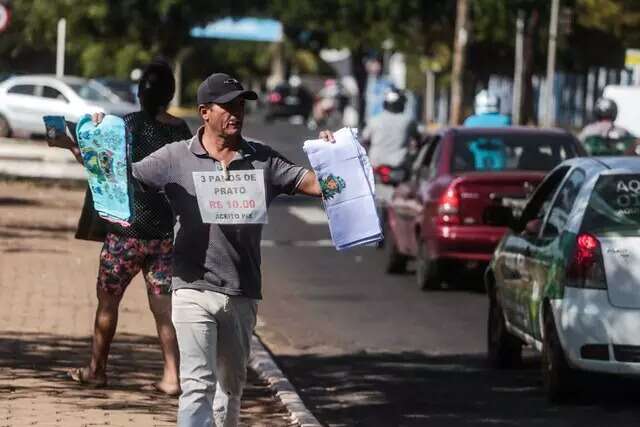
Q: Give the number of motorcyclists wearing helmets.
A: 3